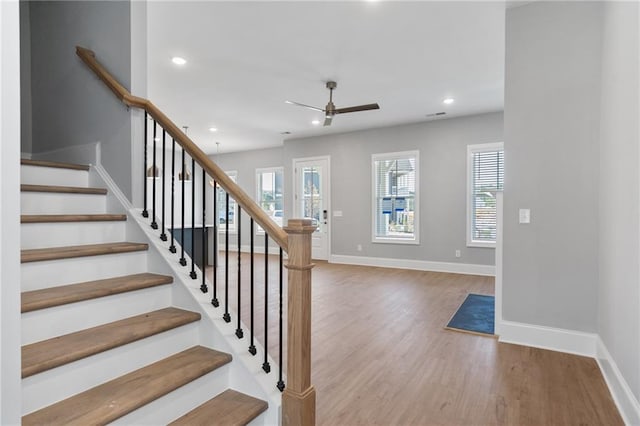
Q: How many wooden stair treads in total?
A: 8